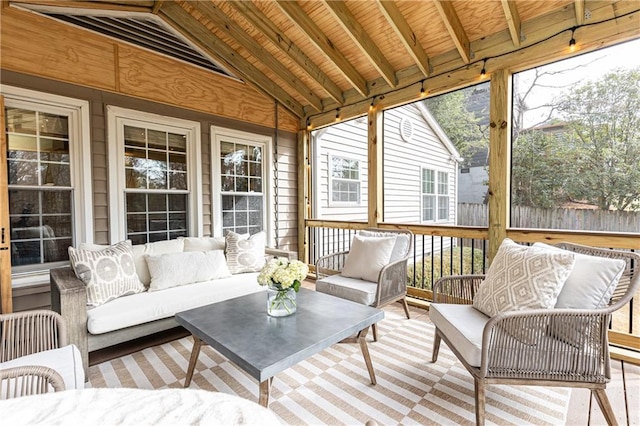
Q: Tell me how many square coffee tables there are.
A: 1